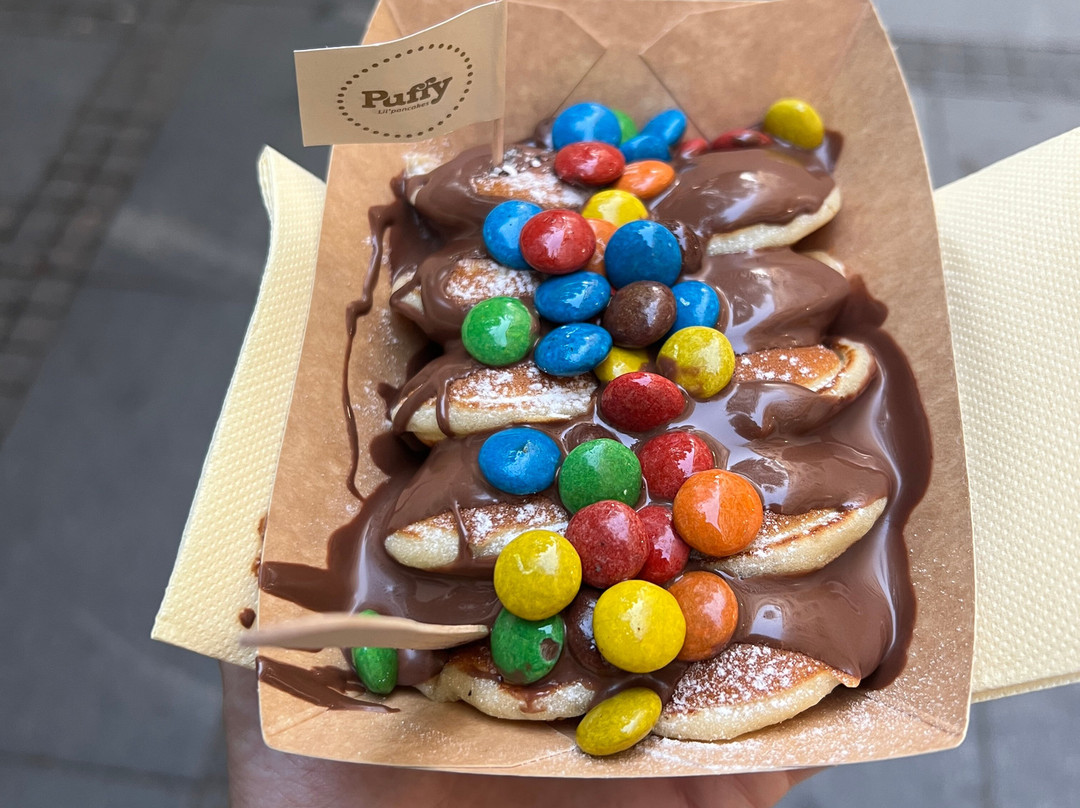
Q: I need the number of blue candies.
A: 9